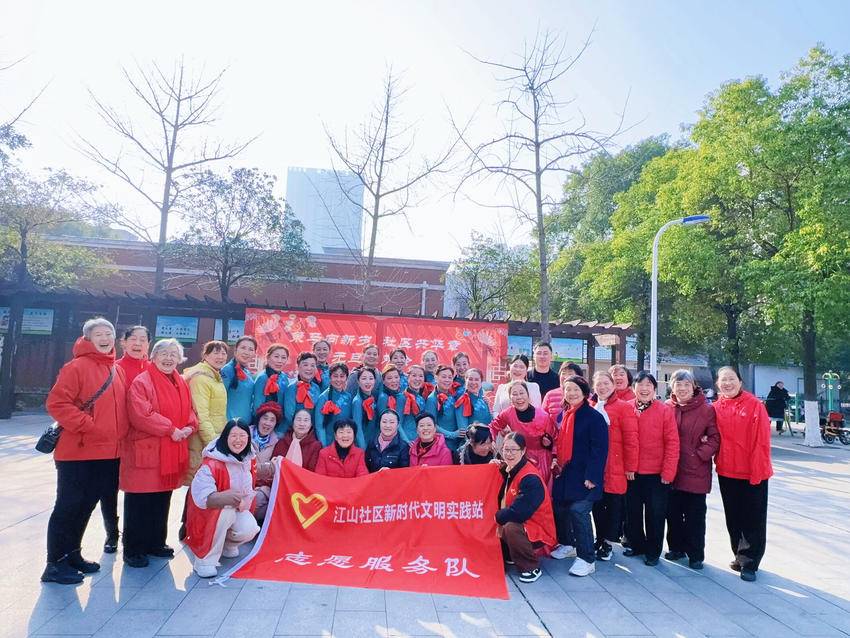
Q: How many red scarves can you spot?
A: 14